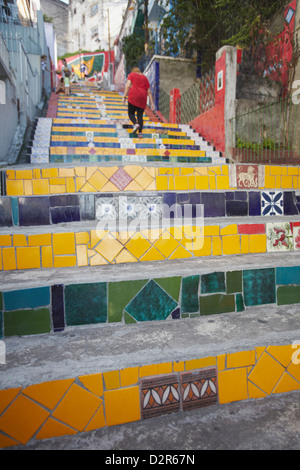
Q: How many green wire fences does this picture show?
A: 1